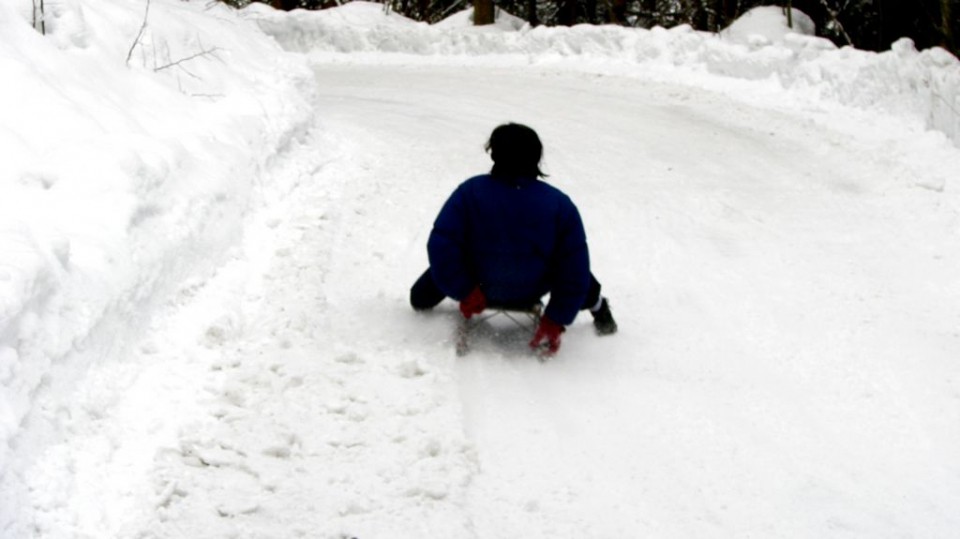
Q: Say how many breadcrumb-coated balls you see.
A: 0